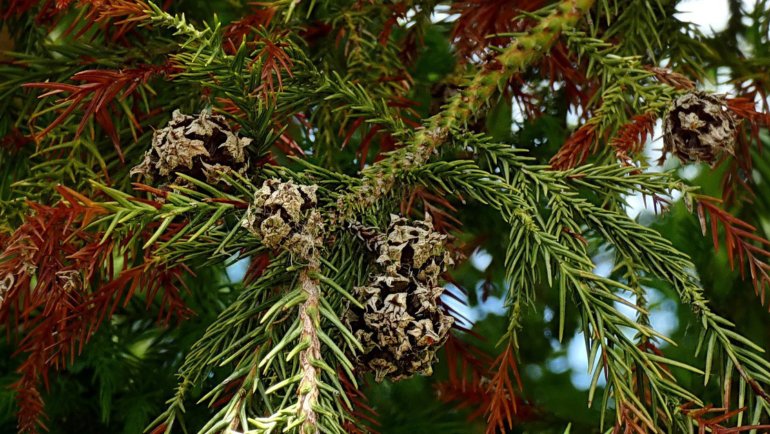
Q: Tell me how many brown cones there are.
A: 5